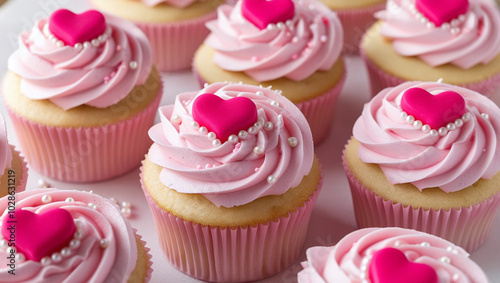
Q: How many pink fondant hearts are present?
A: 7